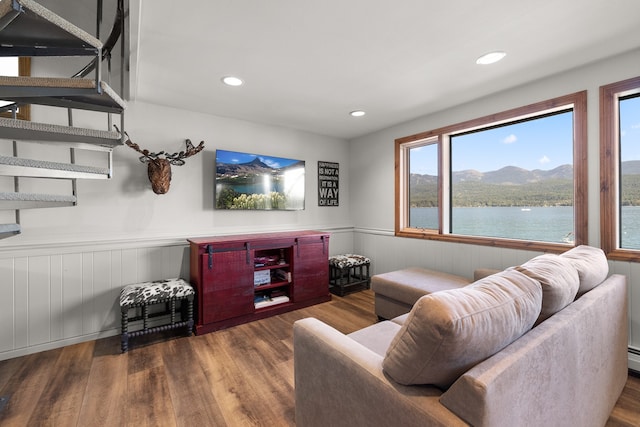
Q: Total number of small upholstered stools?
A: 2